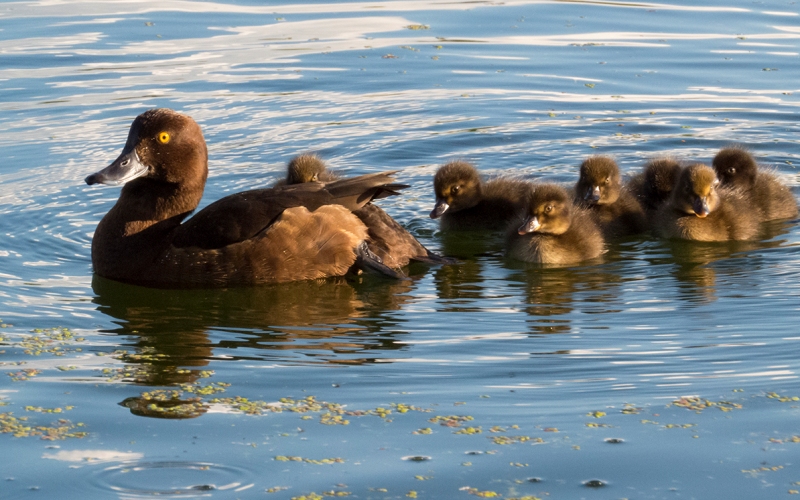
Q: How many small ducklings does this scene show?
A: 7